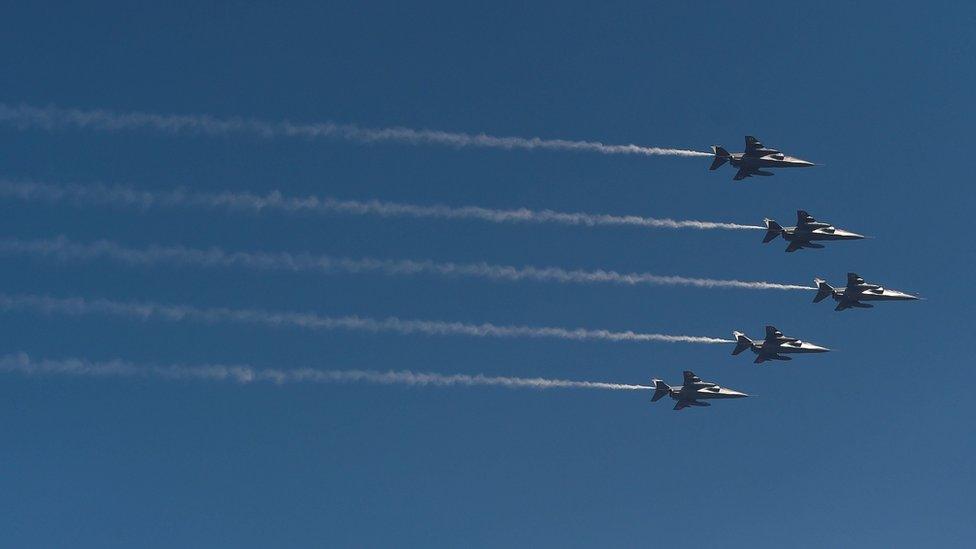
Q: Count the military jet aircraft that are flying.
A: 5